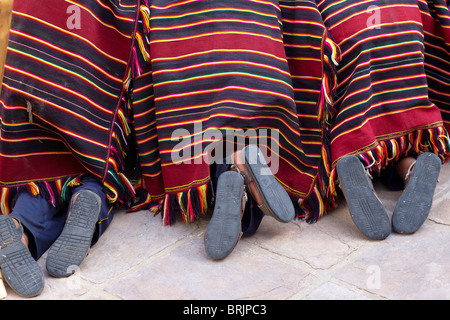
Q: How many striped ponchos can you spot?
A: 3